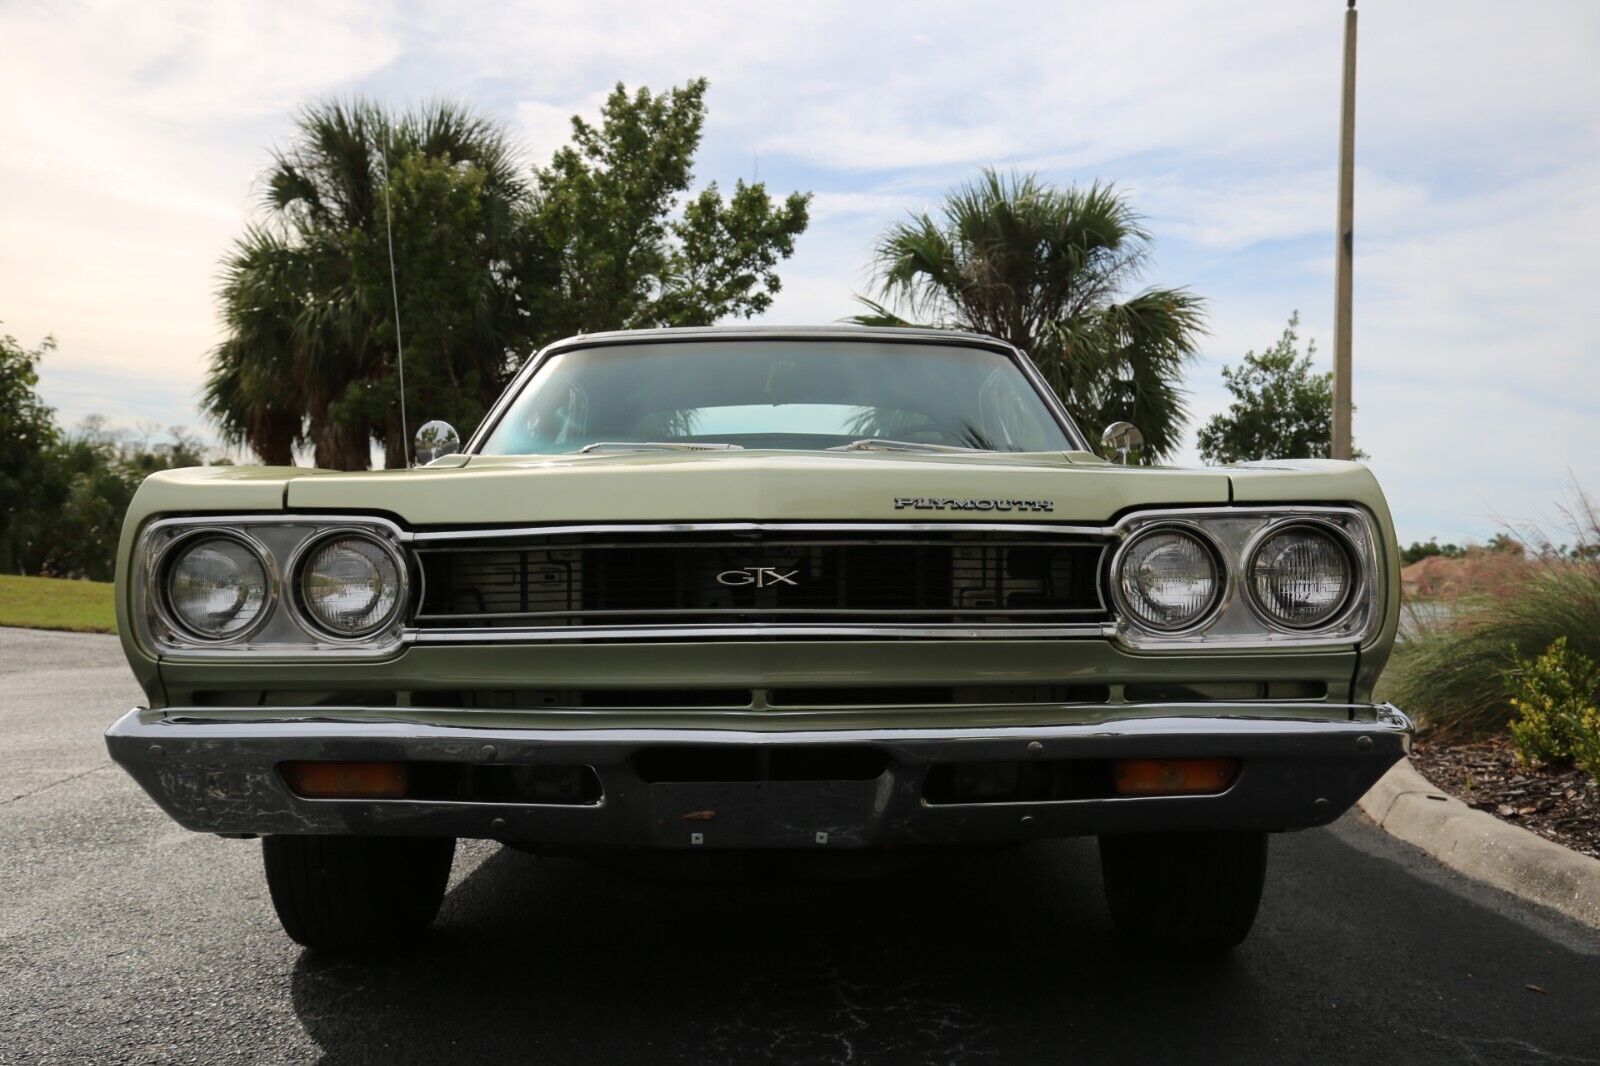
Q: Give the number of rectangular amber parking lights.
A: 2